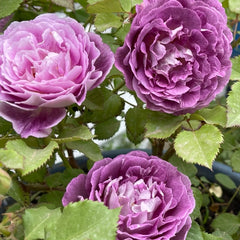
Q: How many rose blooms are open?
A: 3